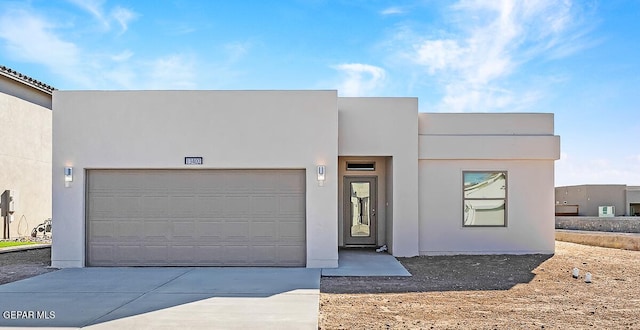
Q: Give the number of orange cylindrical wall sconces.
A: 0